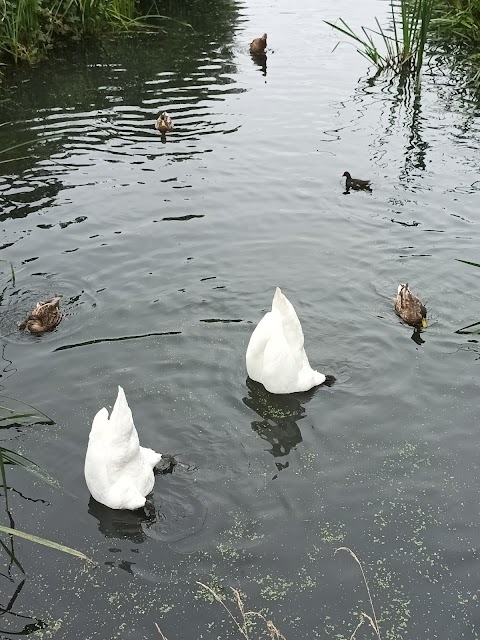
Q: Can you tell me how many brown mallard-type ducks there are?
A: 4